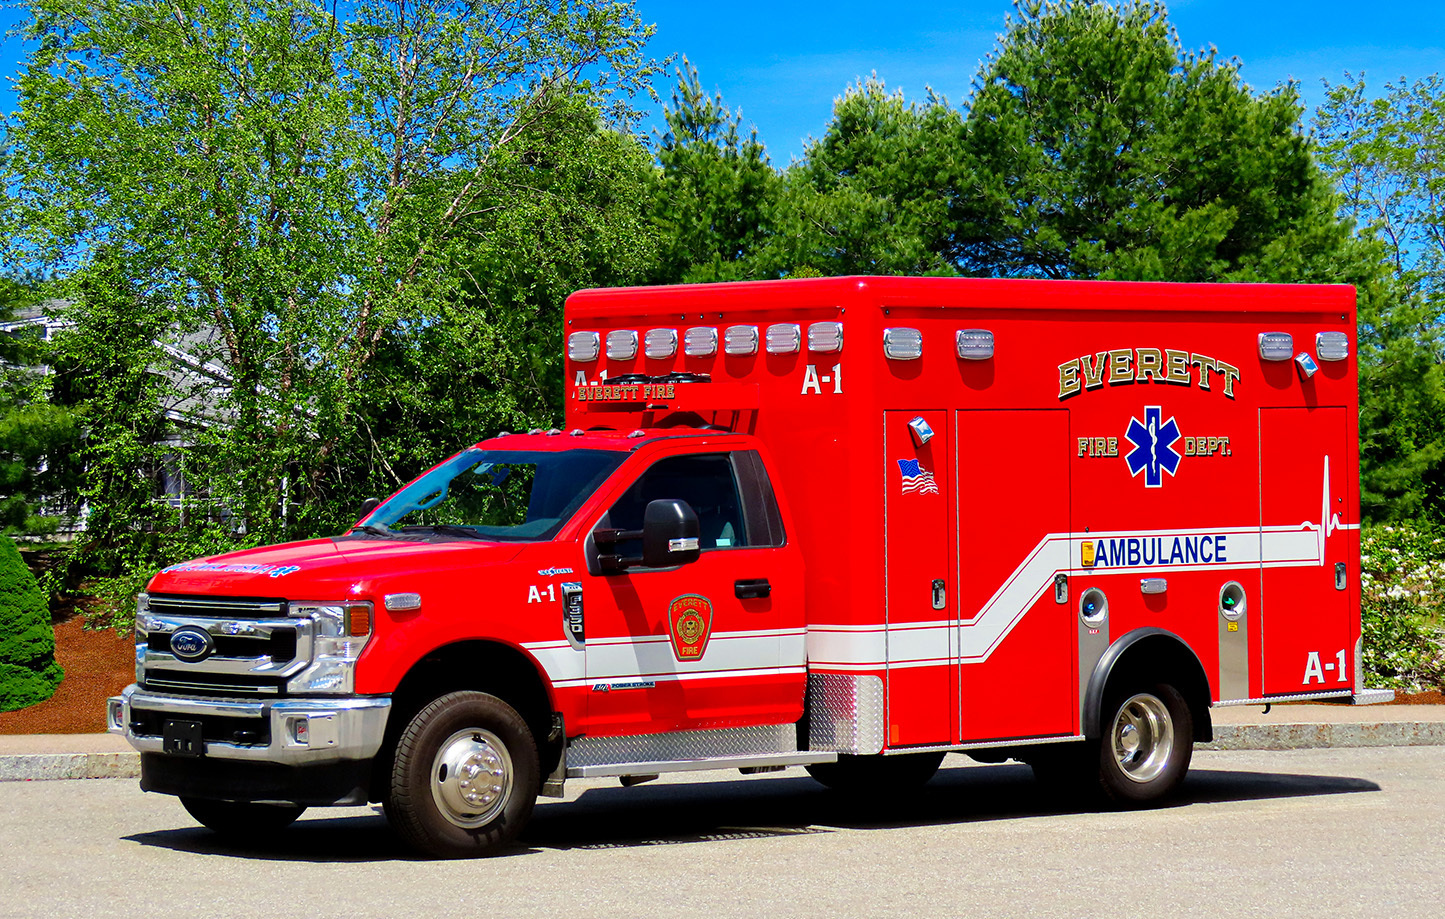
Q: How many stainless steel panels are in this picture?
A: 2